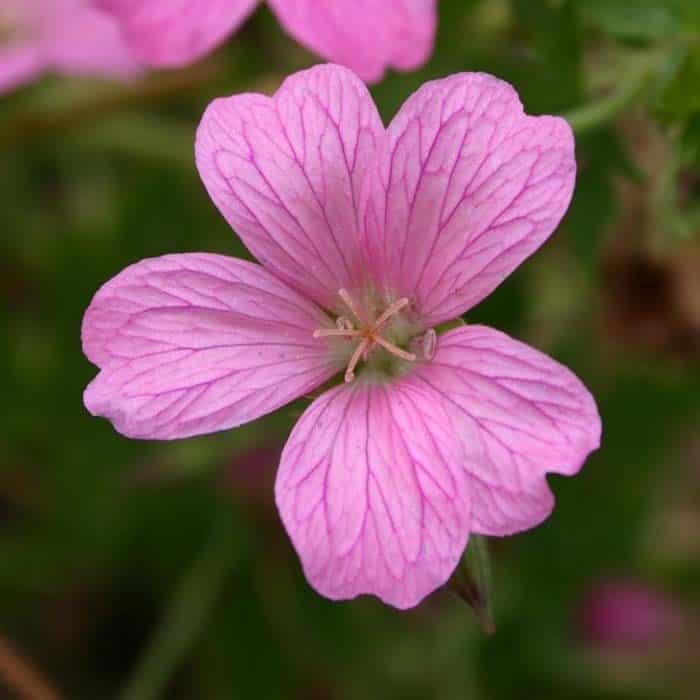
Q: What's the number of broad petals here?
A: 5